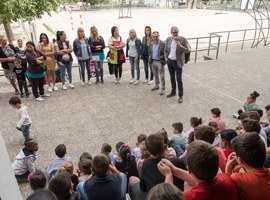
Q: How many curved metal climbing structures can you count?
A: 1